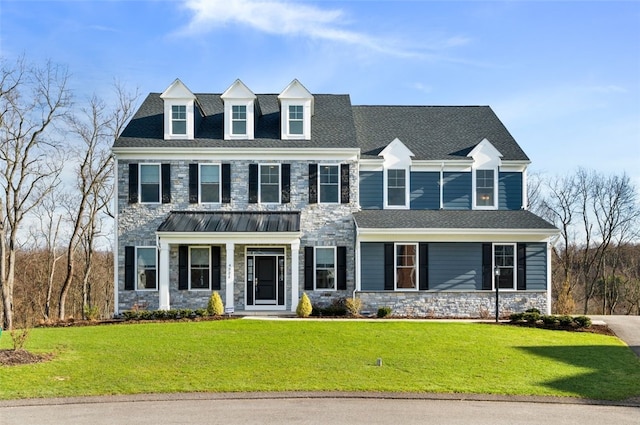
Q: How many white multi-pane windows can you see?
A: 14